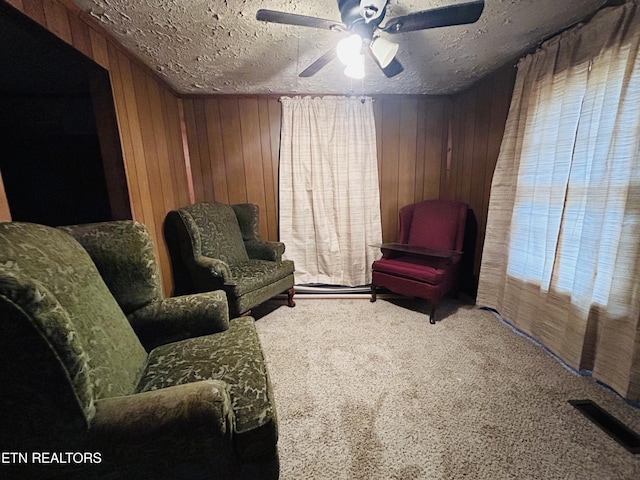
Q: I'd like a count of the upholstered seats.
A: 3